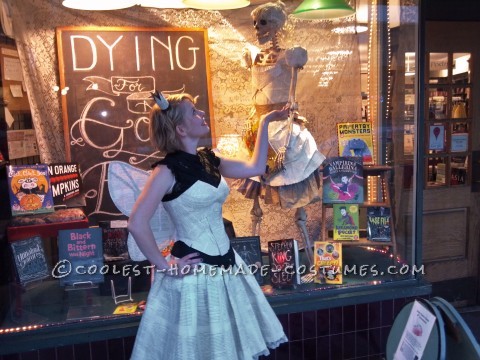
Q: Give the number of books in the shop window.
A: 12